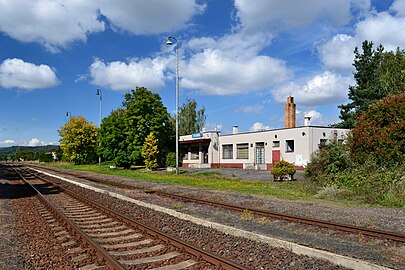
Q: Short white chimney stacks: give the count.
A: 2